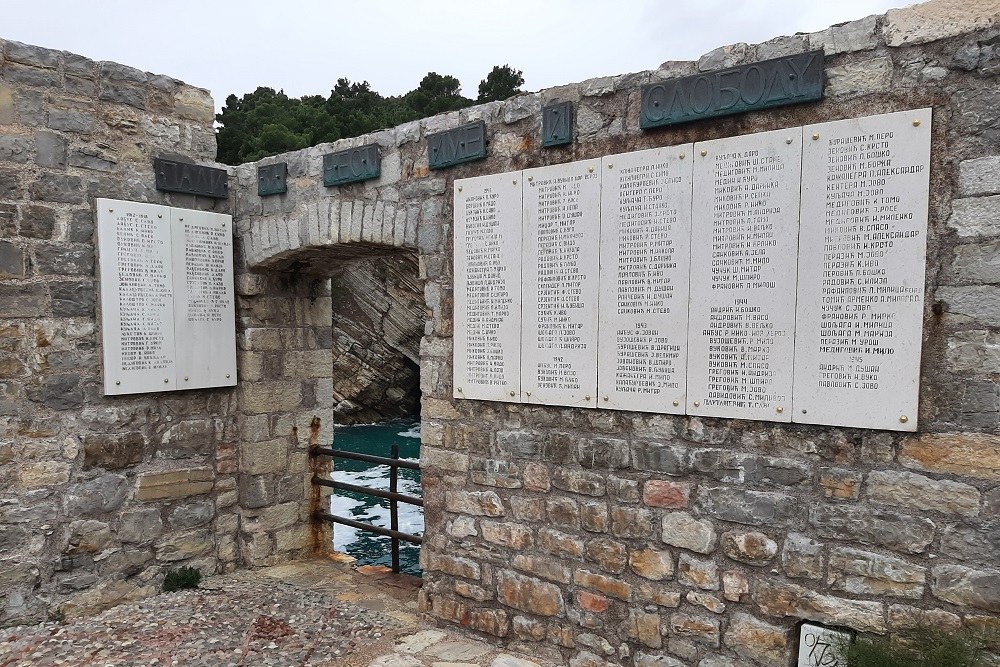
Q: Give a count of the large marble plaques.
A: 7